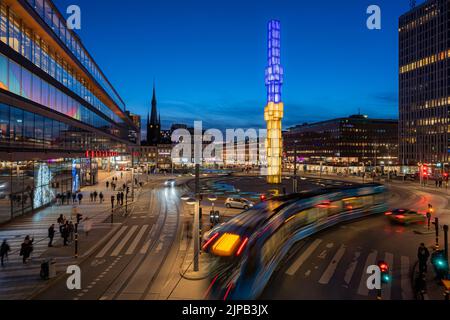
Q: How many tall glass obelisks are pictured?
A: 1